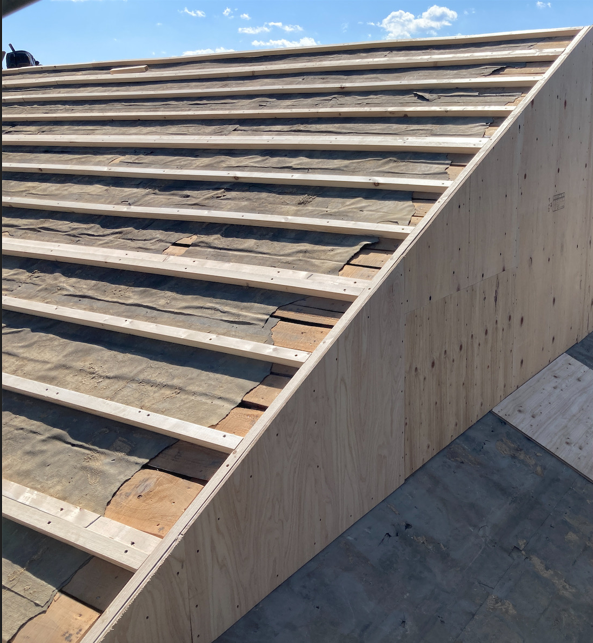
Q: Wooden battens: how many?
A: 11